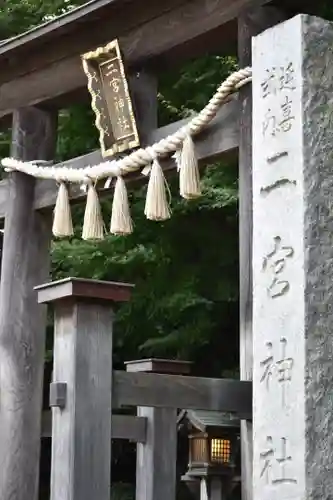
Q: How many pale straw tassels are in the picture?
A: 5